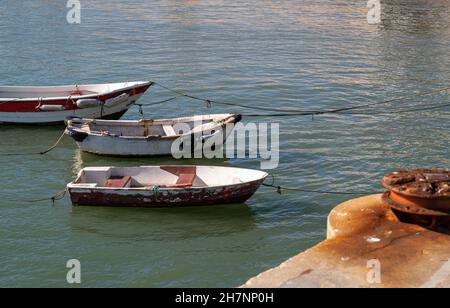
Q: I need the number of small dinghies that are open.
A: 3